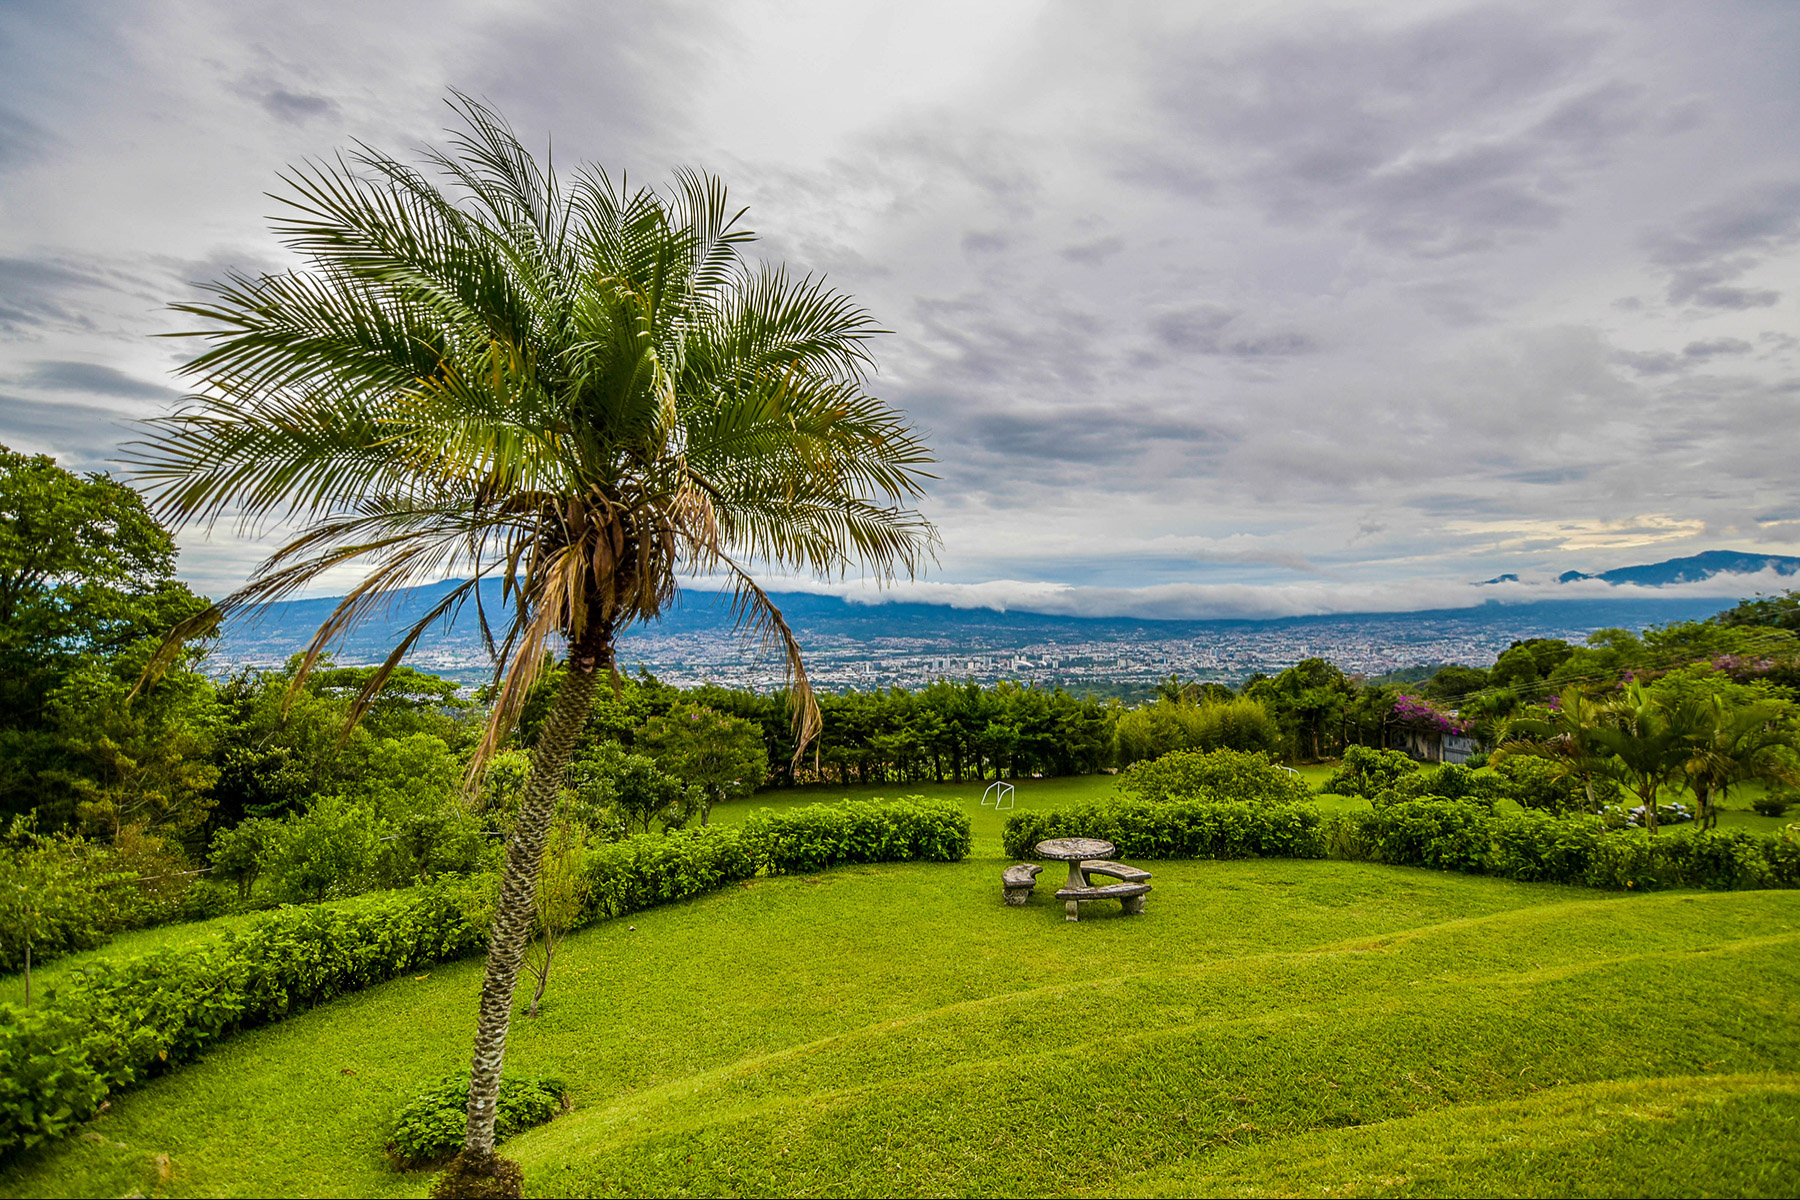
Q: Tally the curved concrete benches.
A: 3